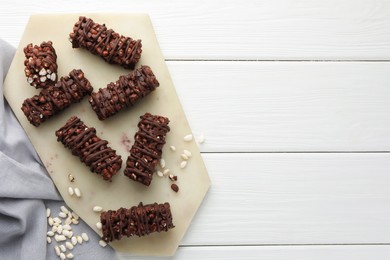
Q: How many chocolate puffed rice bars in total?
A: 7